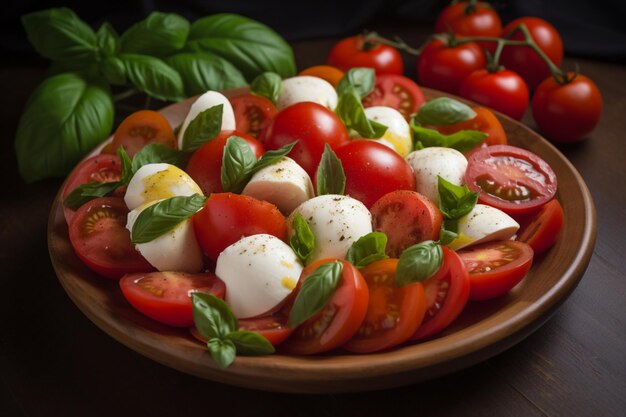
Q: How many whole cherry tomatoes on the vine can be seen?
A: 6